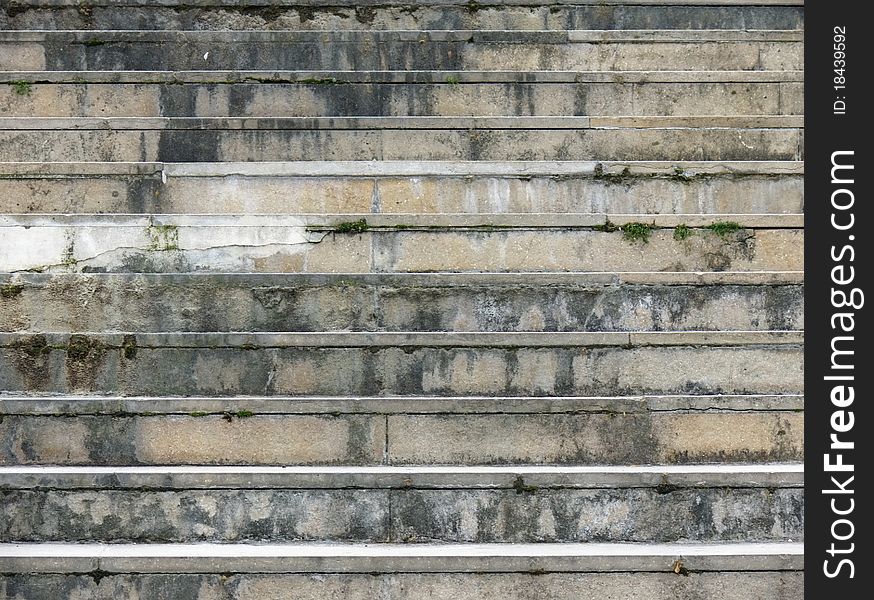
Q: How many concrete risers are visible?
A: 11